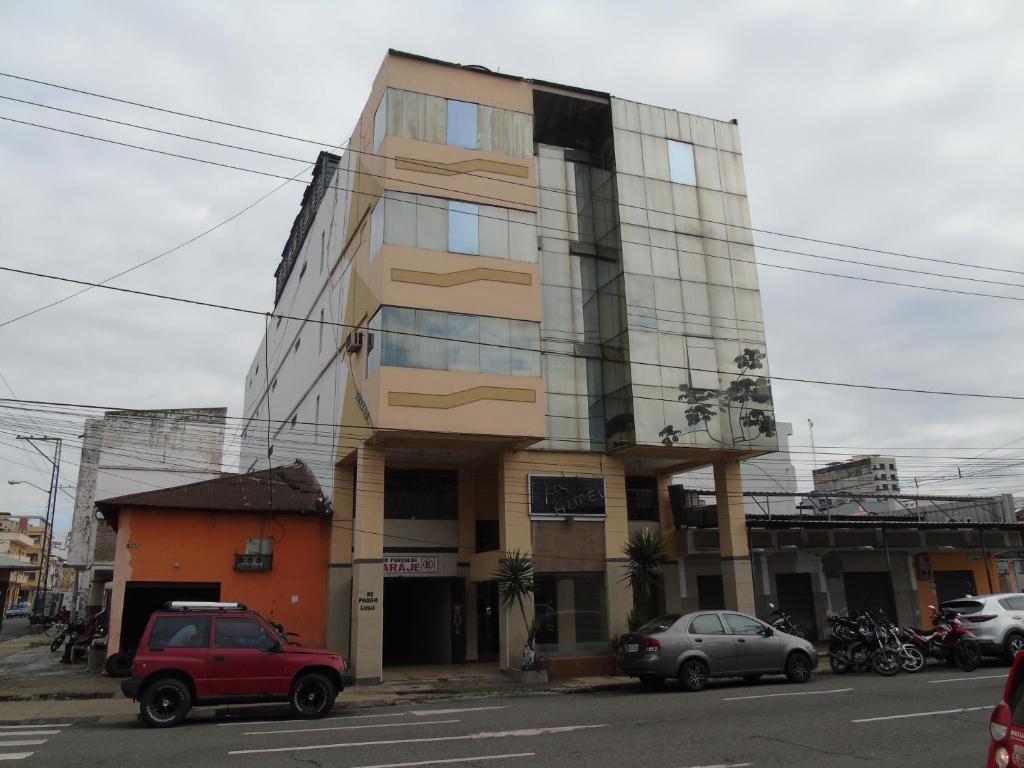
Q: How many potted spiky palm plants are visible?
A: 2